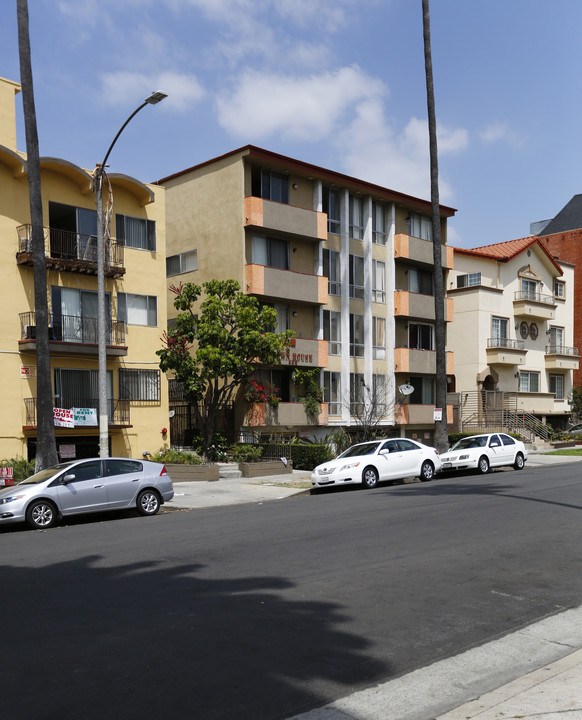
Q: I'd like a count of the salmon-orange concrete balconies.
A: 8